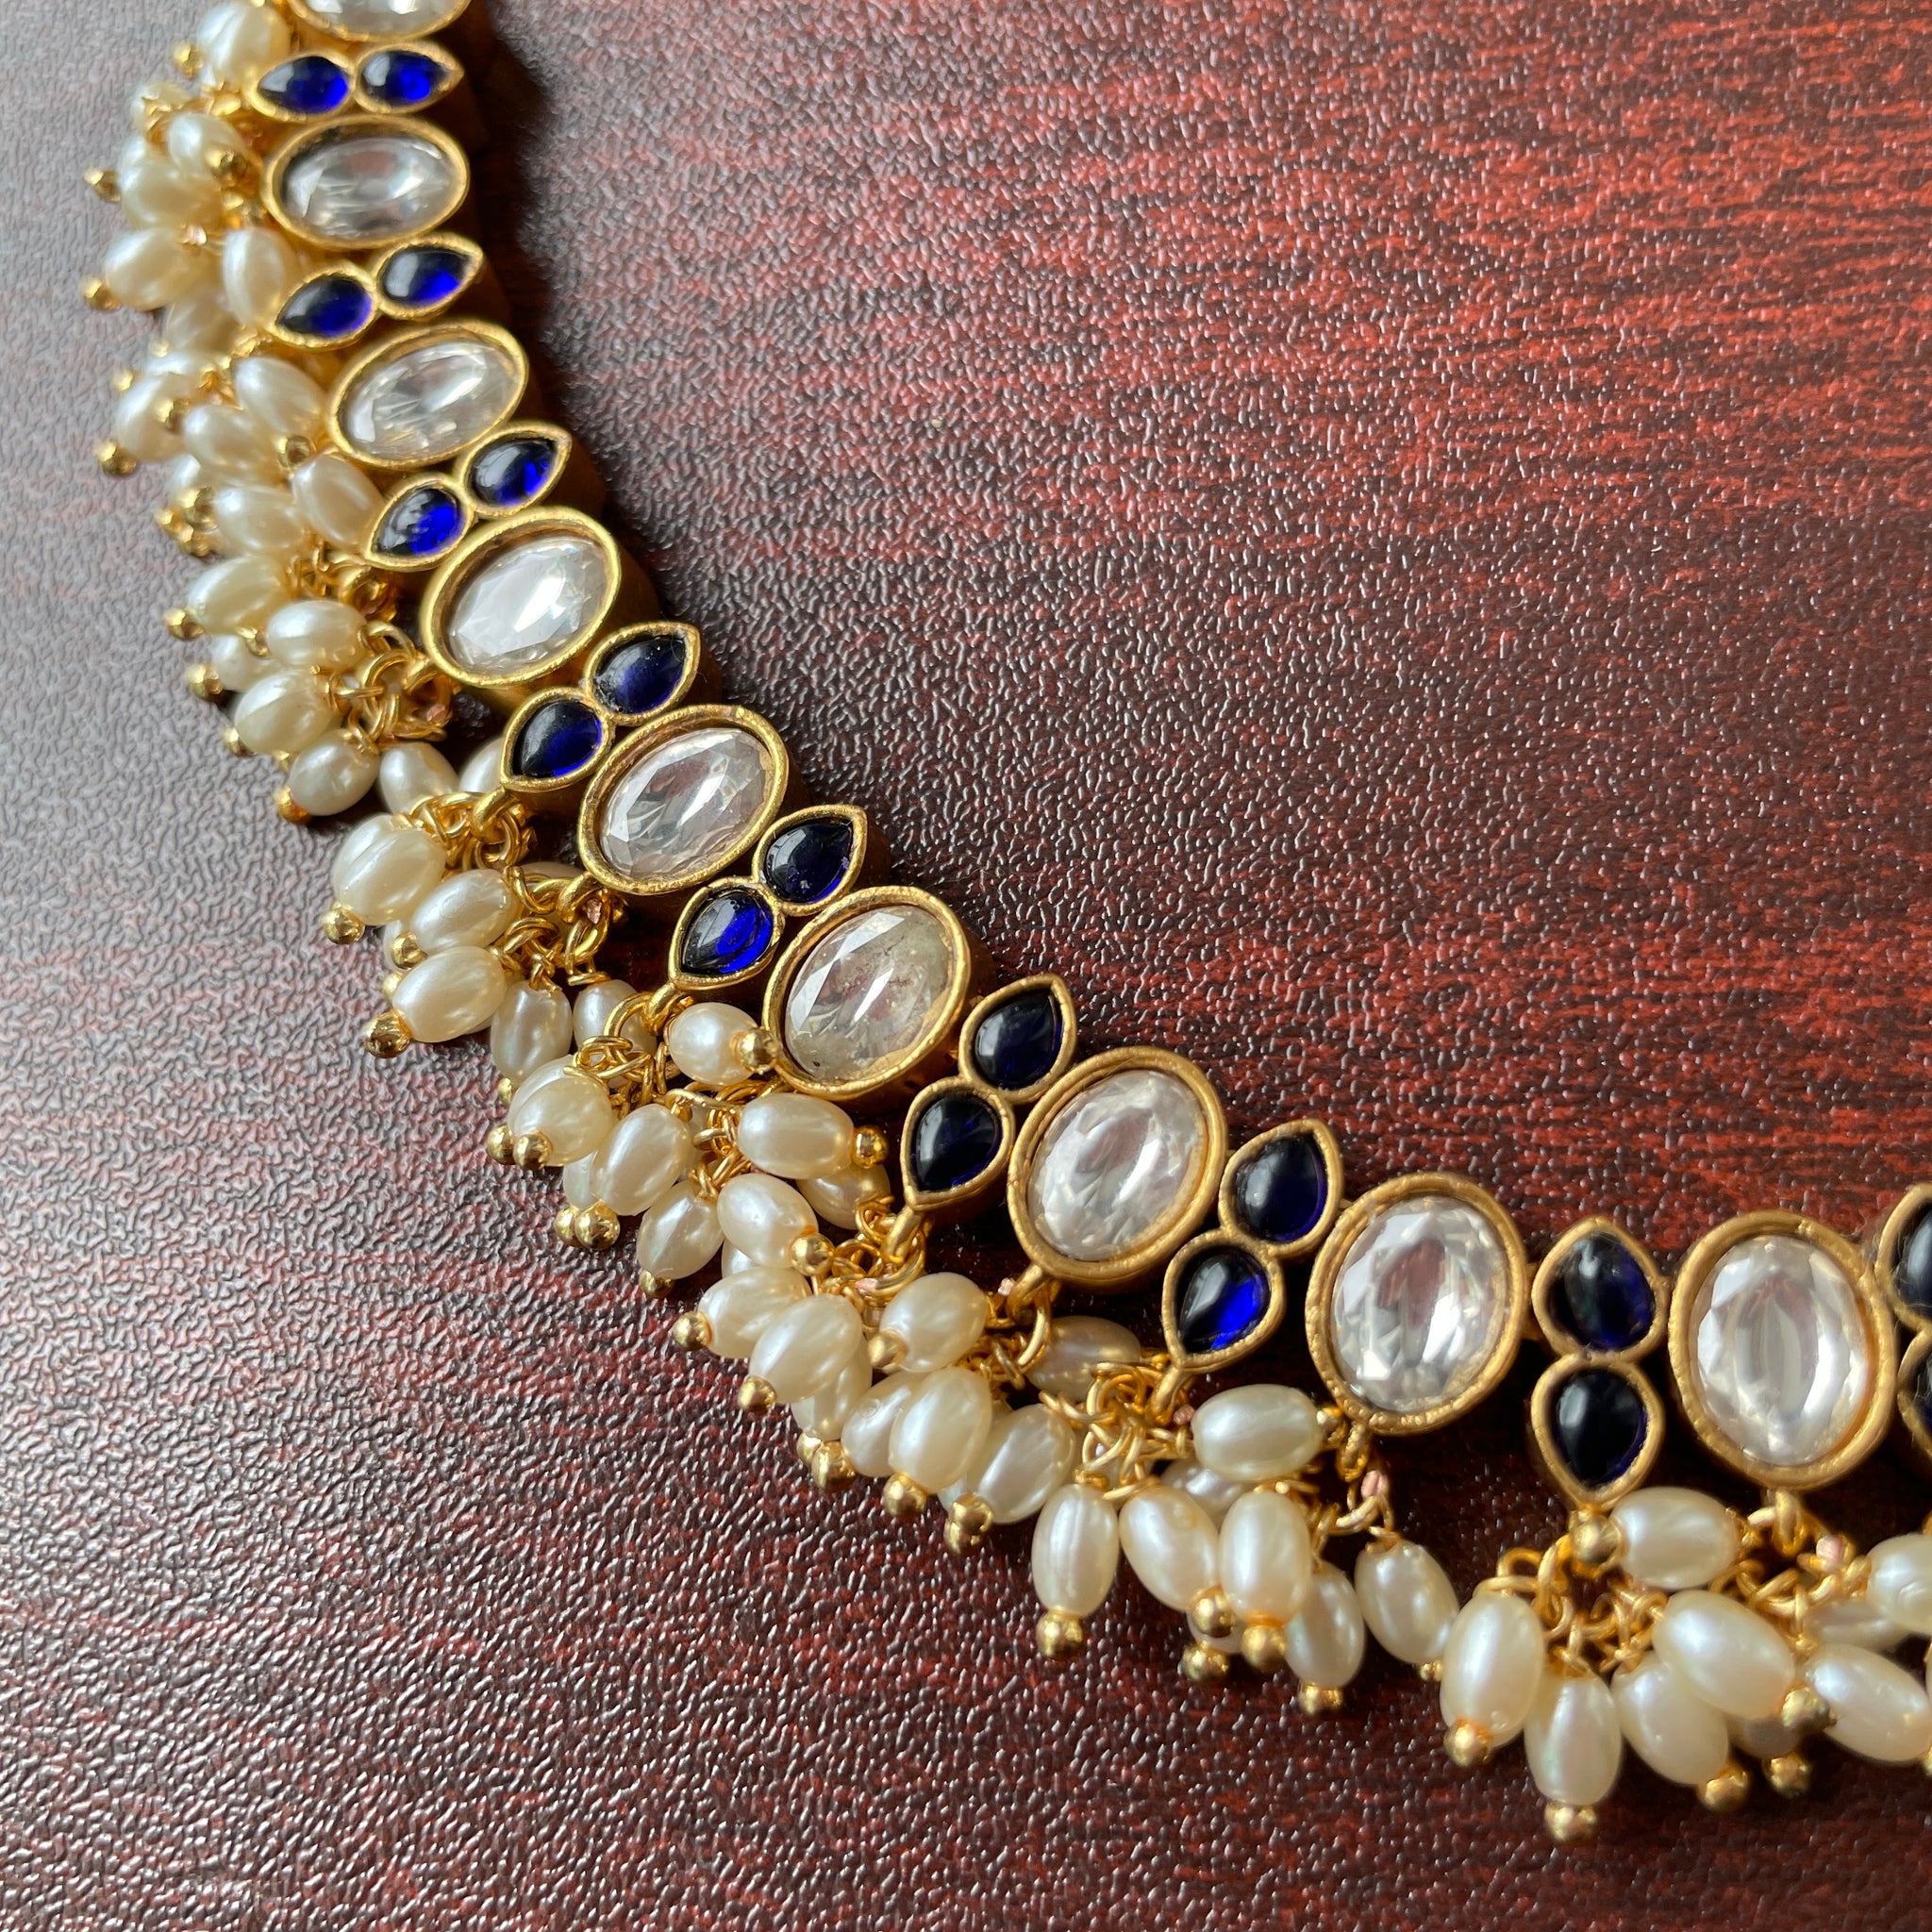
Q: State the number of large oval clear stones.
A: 9